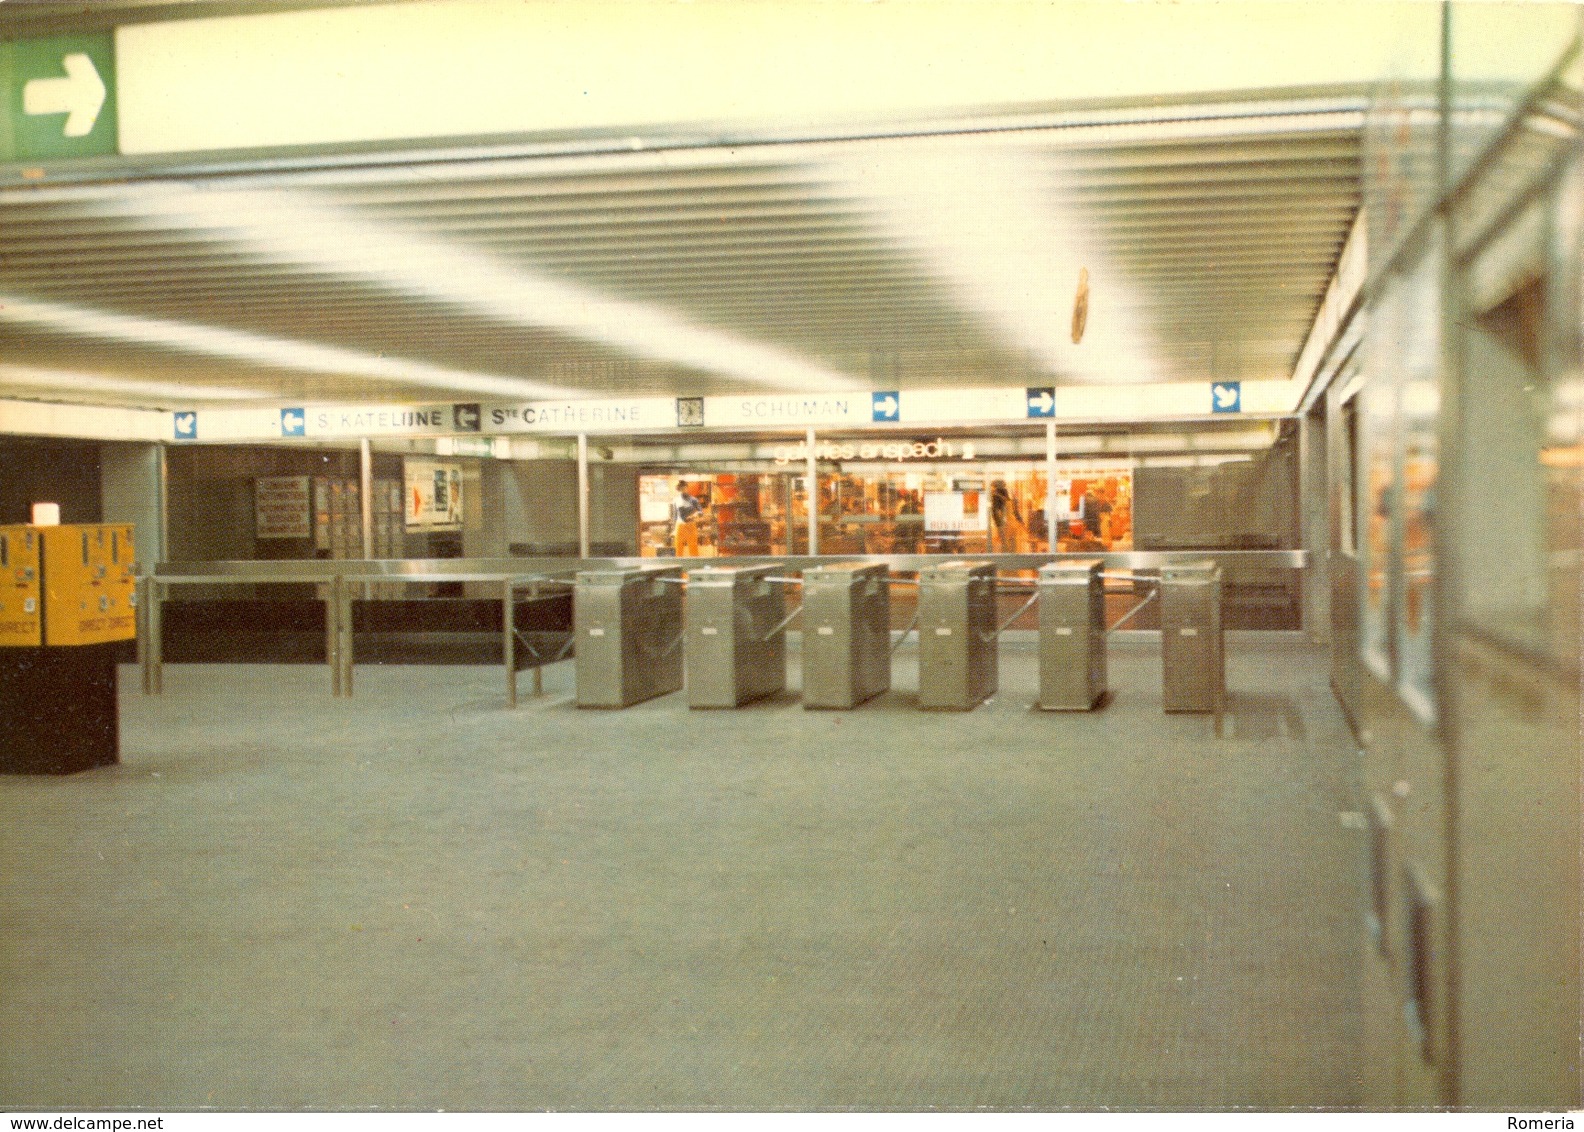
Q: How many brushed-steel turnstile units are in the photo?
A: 6